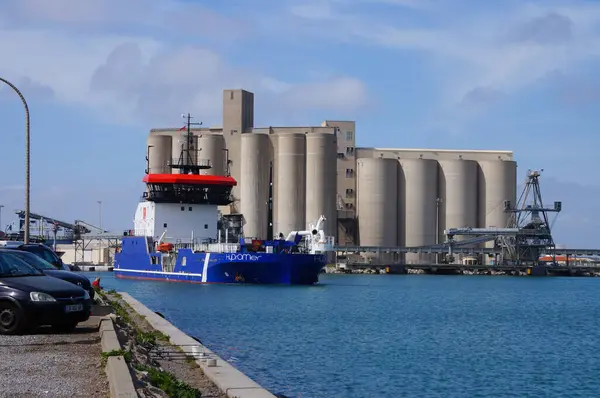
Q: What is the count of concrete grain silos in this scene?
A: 10